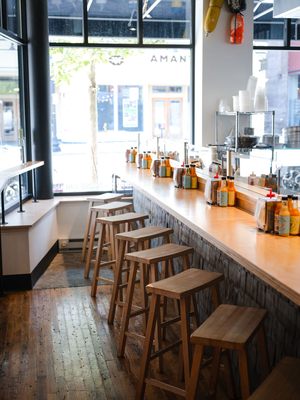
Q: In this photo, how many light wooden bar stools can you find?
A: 8